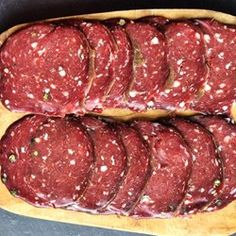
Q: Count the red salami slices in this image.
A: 12